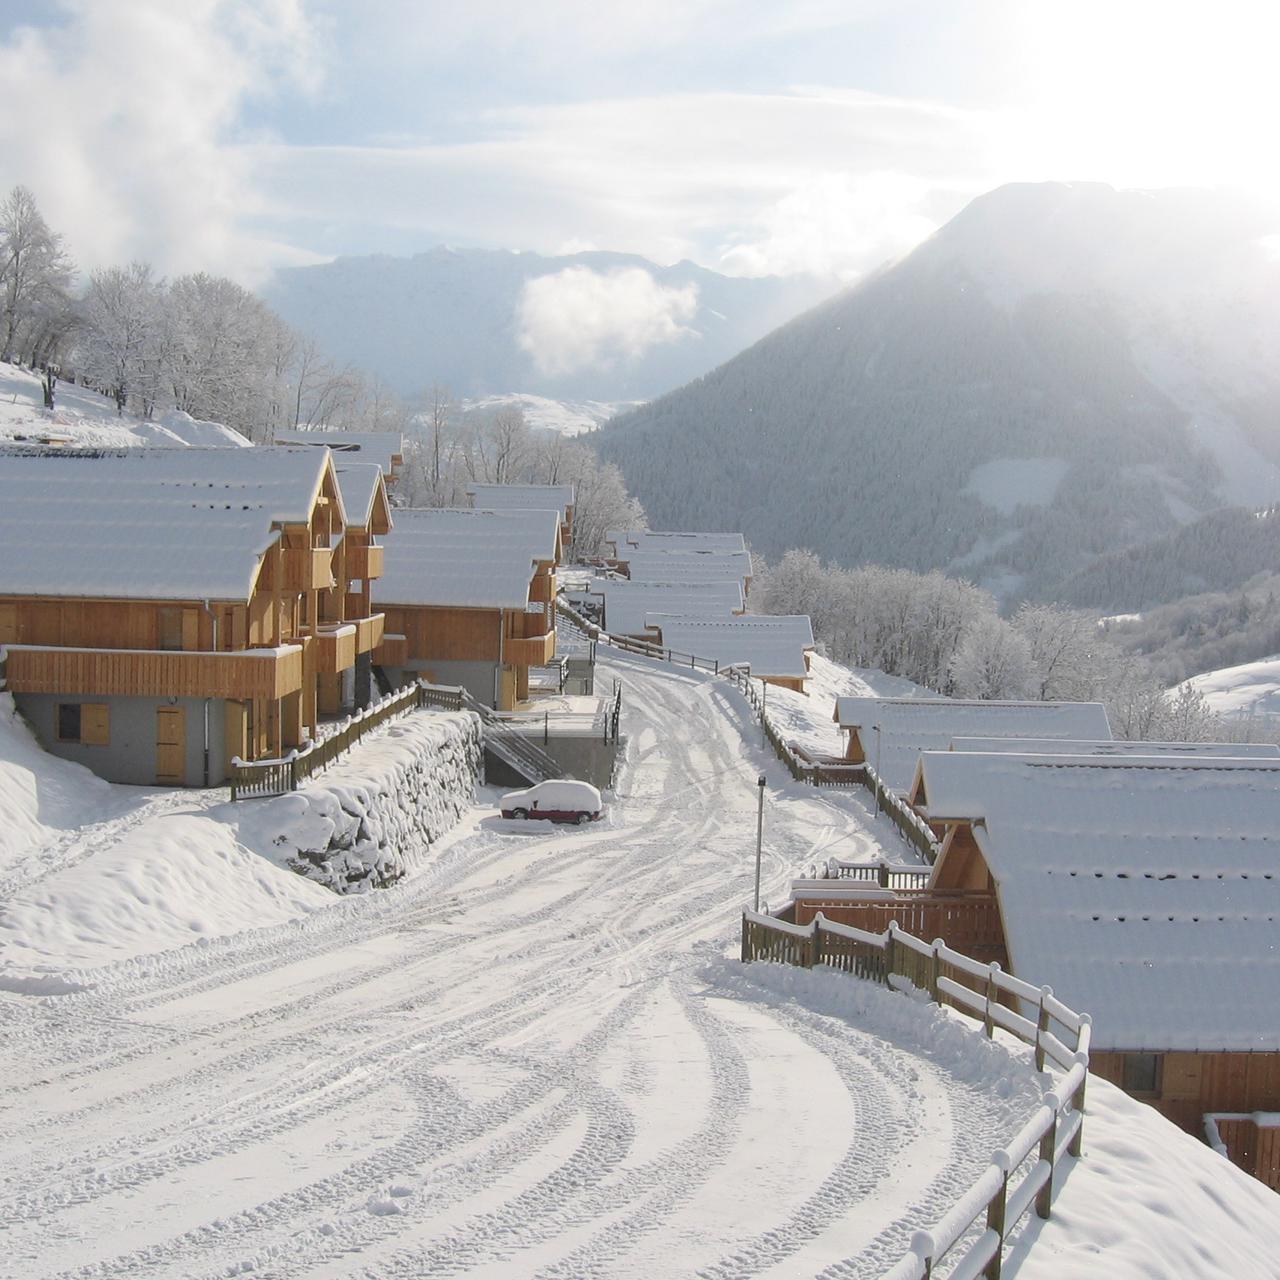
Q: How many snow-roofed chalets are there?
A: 12